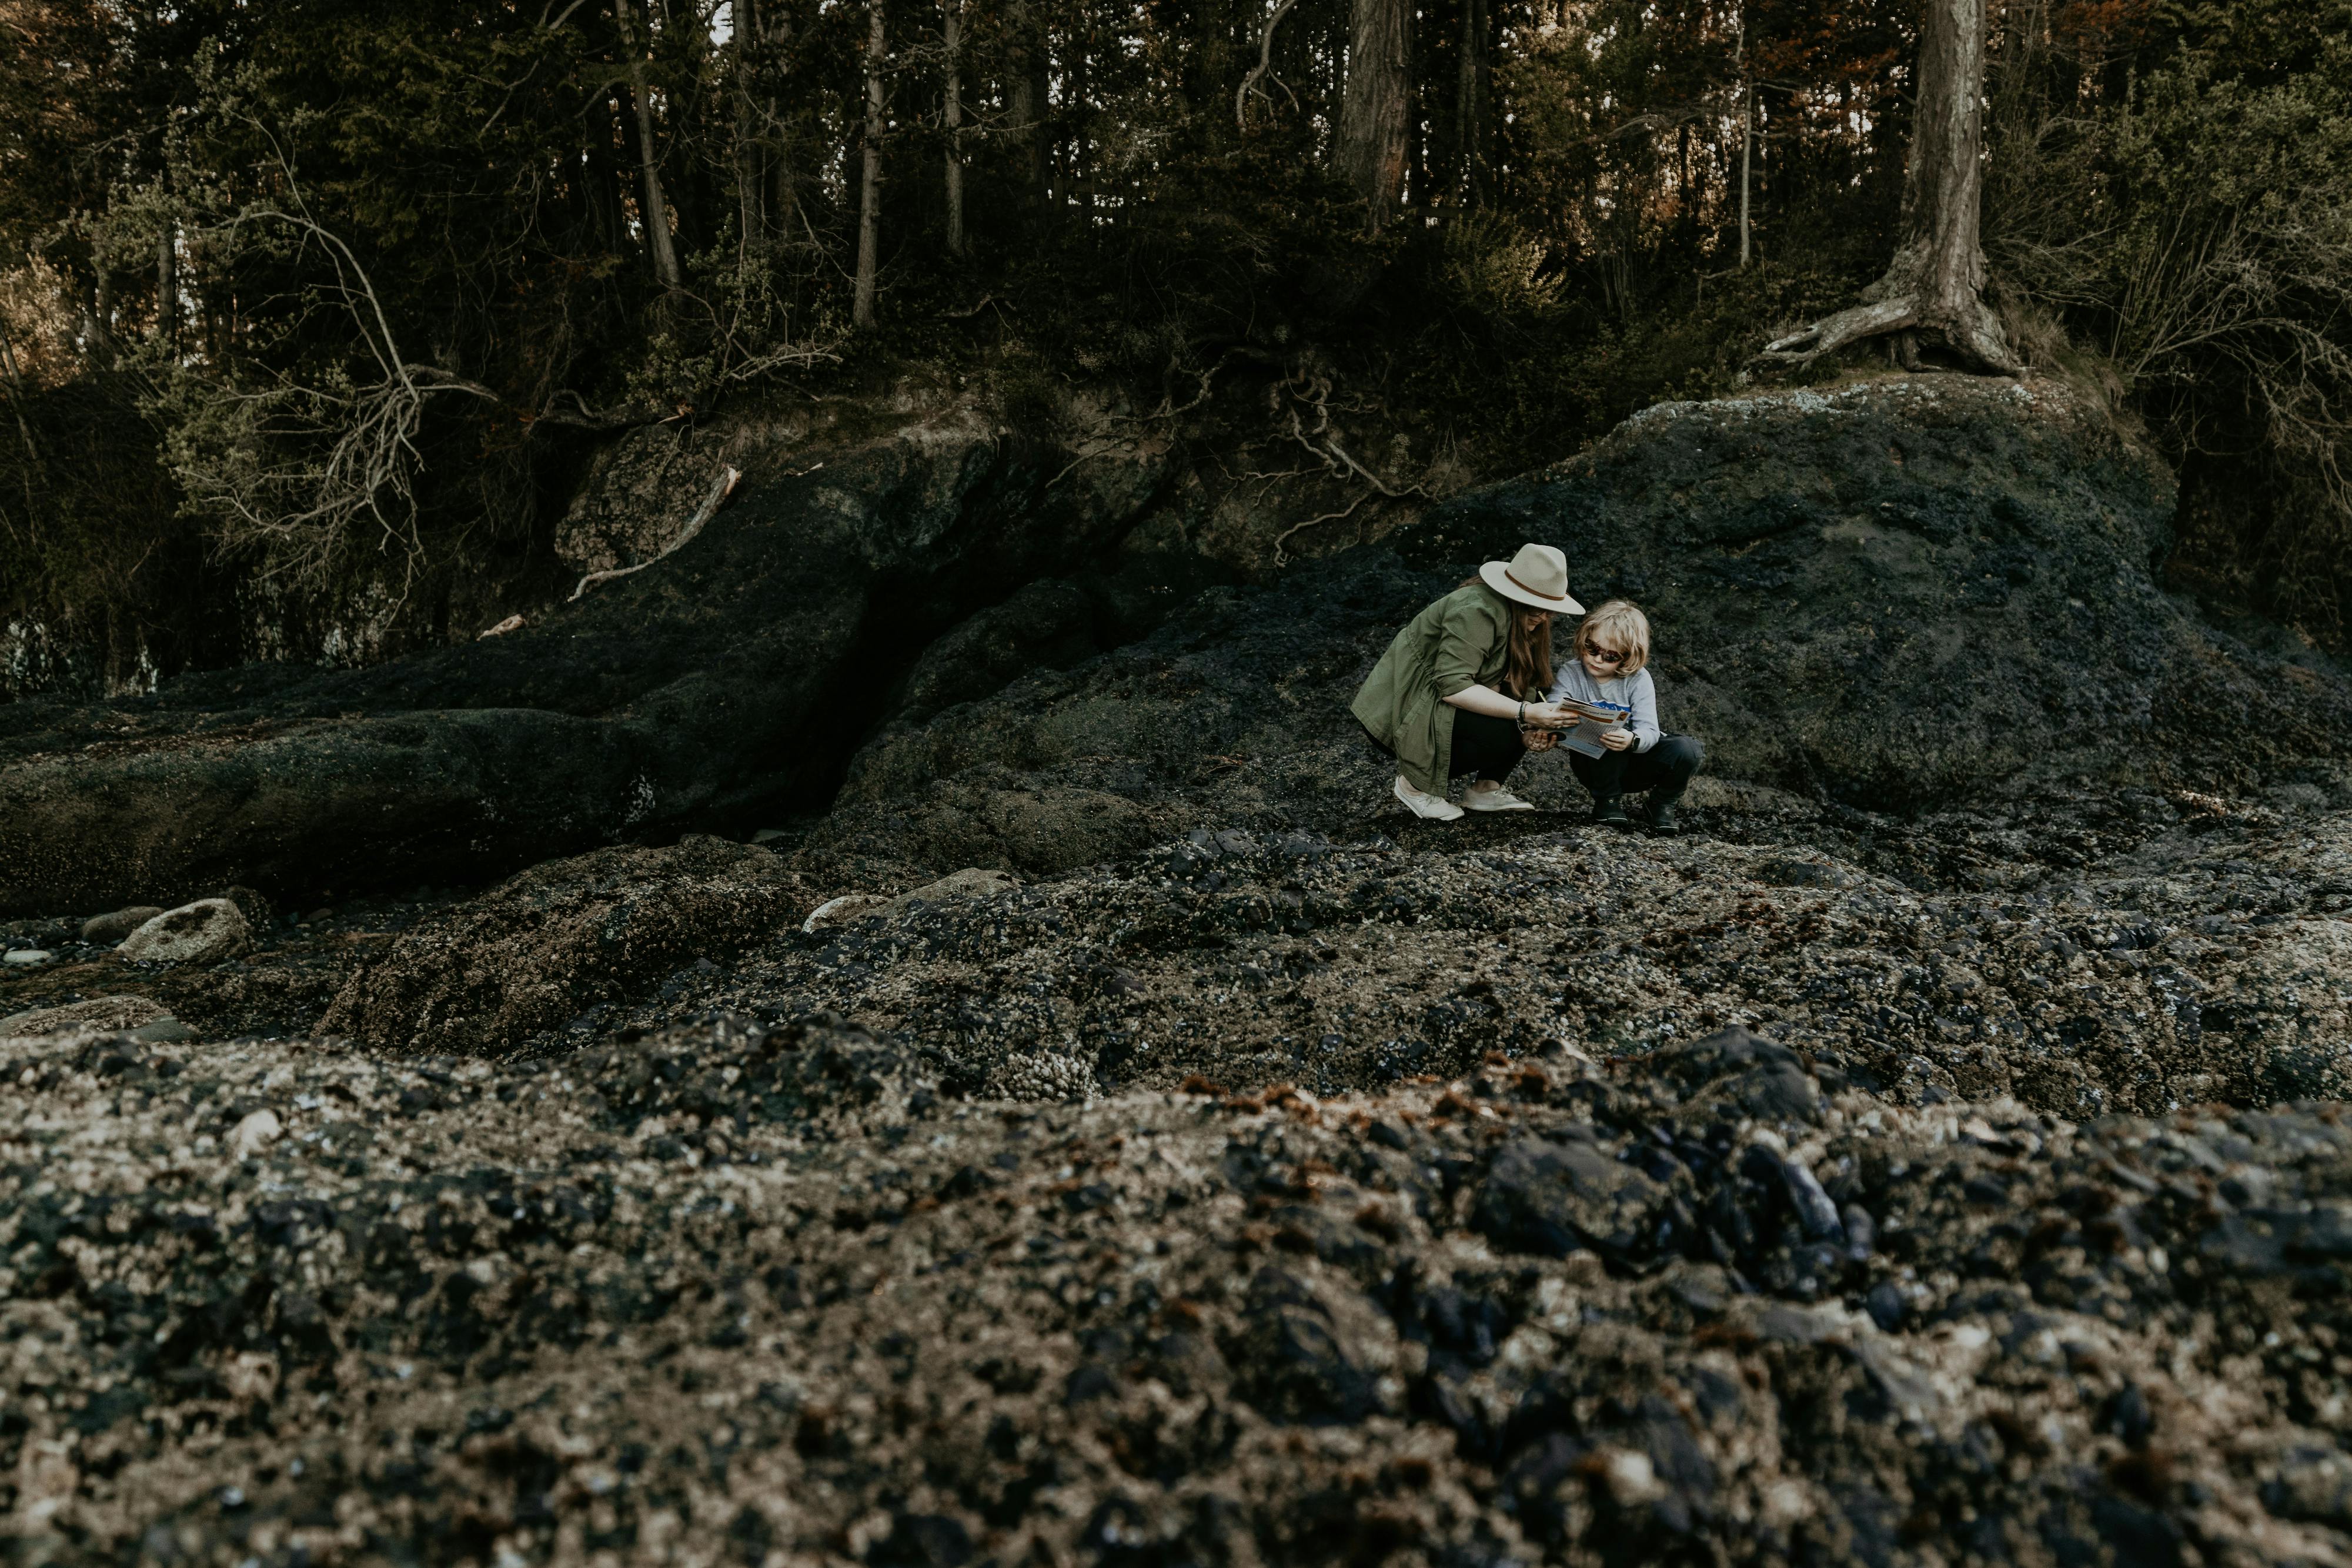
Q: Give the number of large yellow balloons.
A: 0